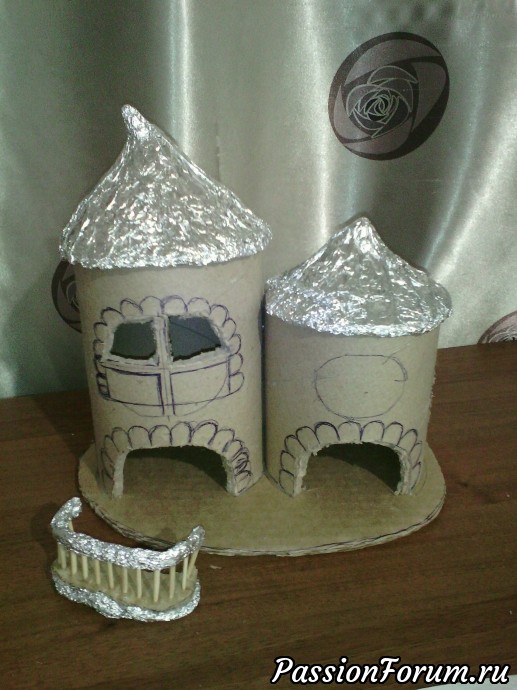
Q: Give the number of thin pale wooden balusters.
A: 13